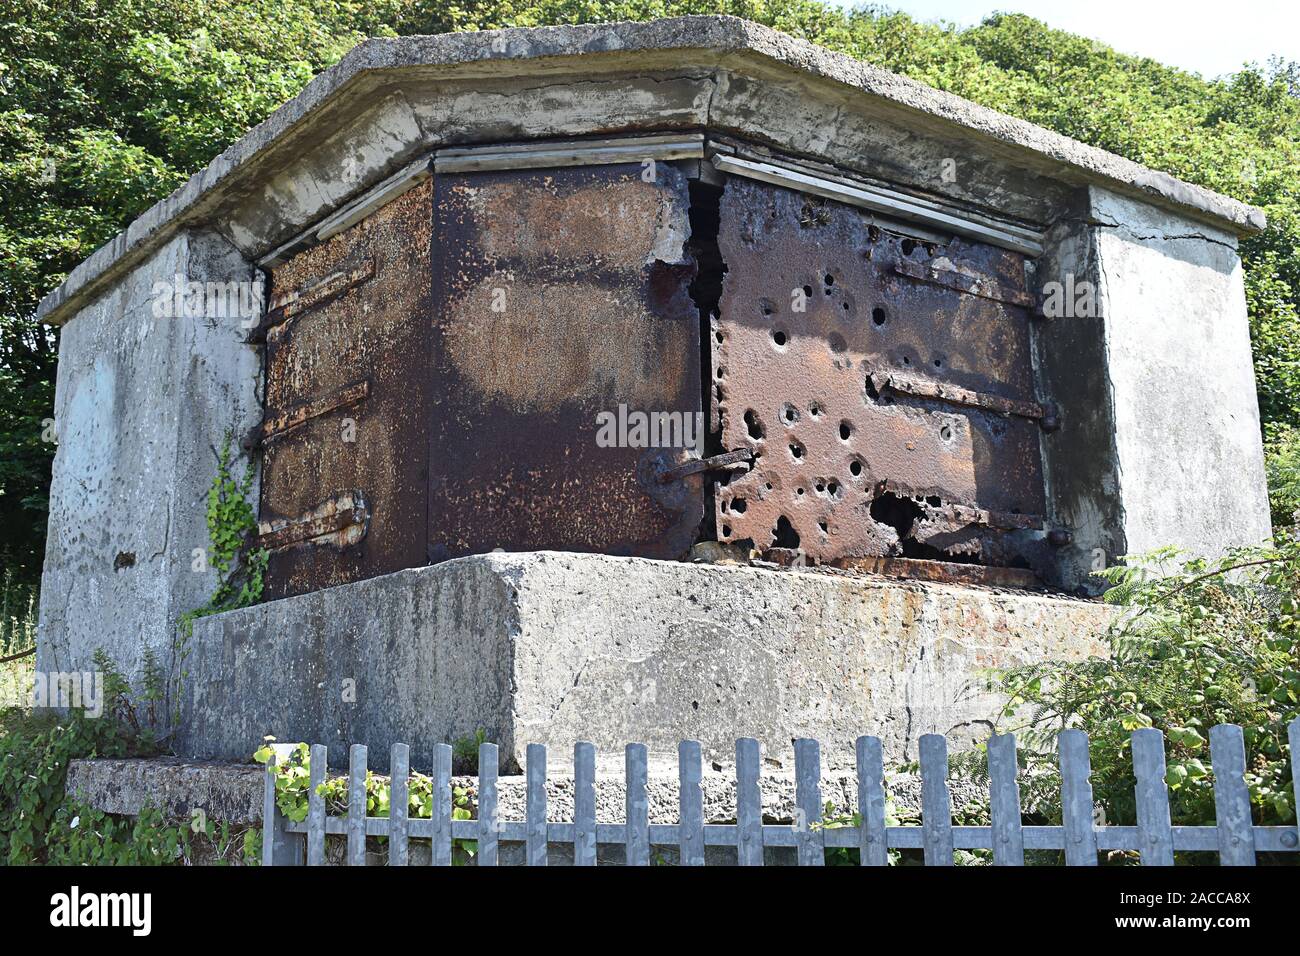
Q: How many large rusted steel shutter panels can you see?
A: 3